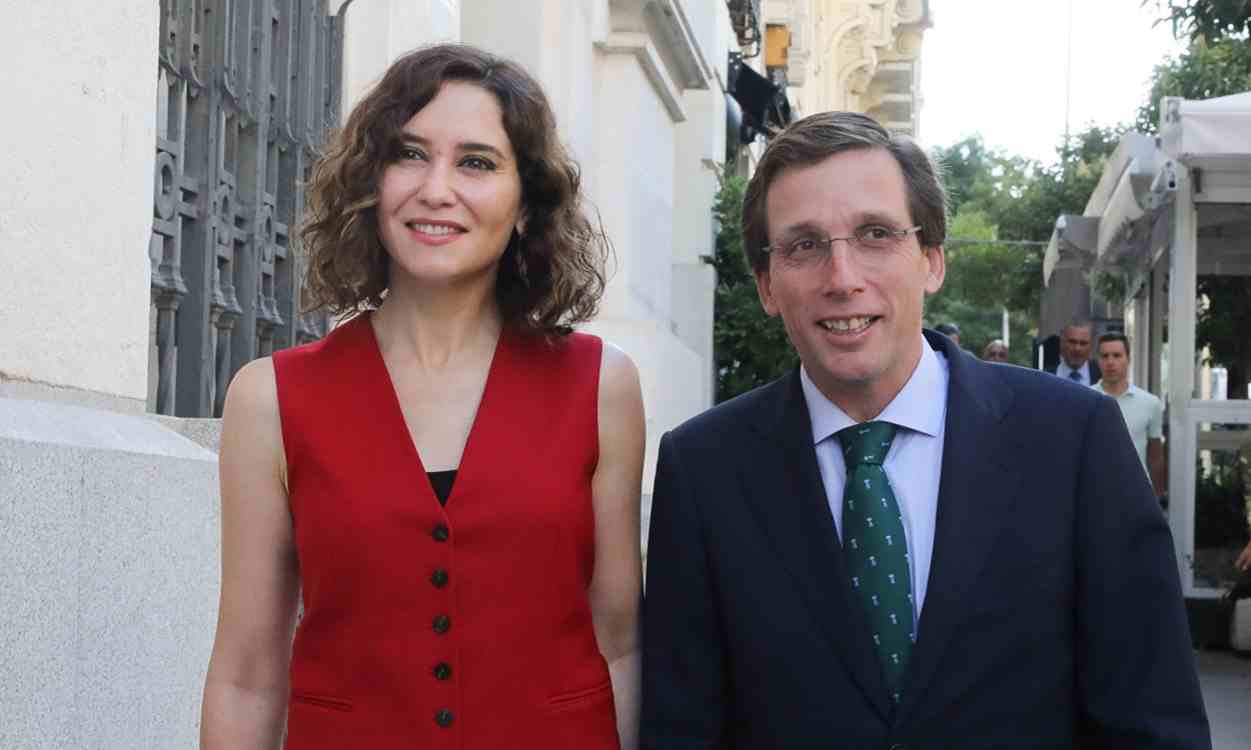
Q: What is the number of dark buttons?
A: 5